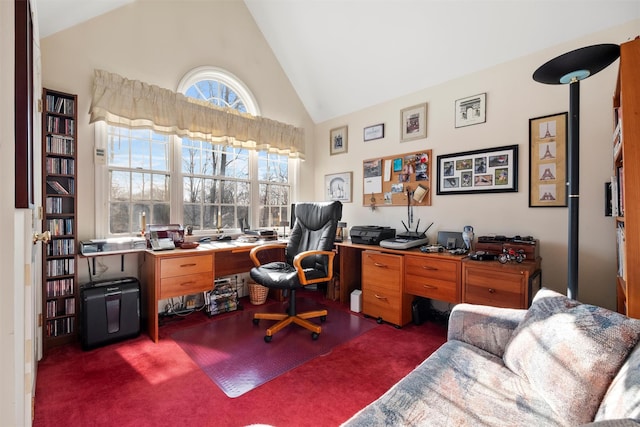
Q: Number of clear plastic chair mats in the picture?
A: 1